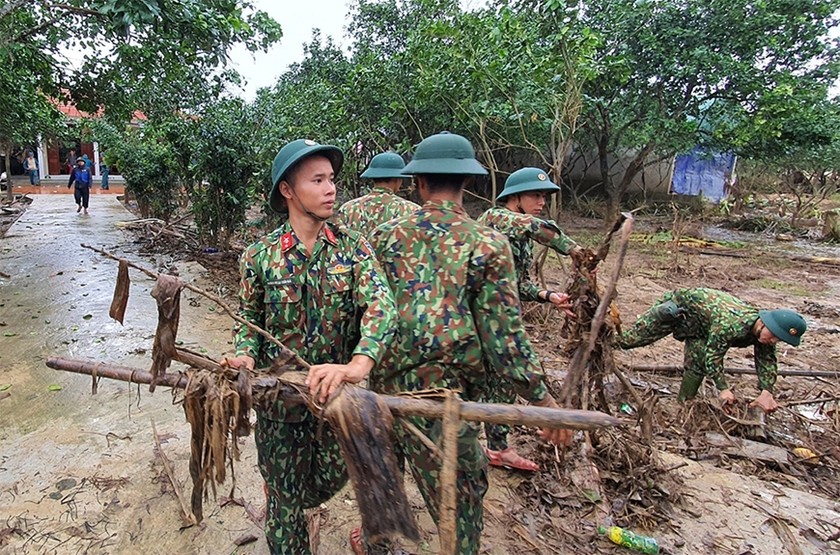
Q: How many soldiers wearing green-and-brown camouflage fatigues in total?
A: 5